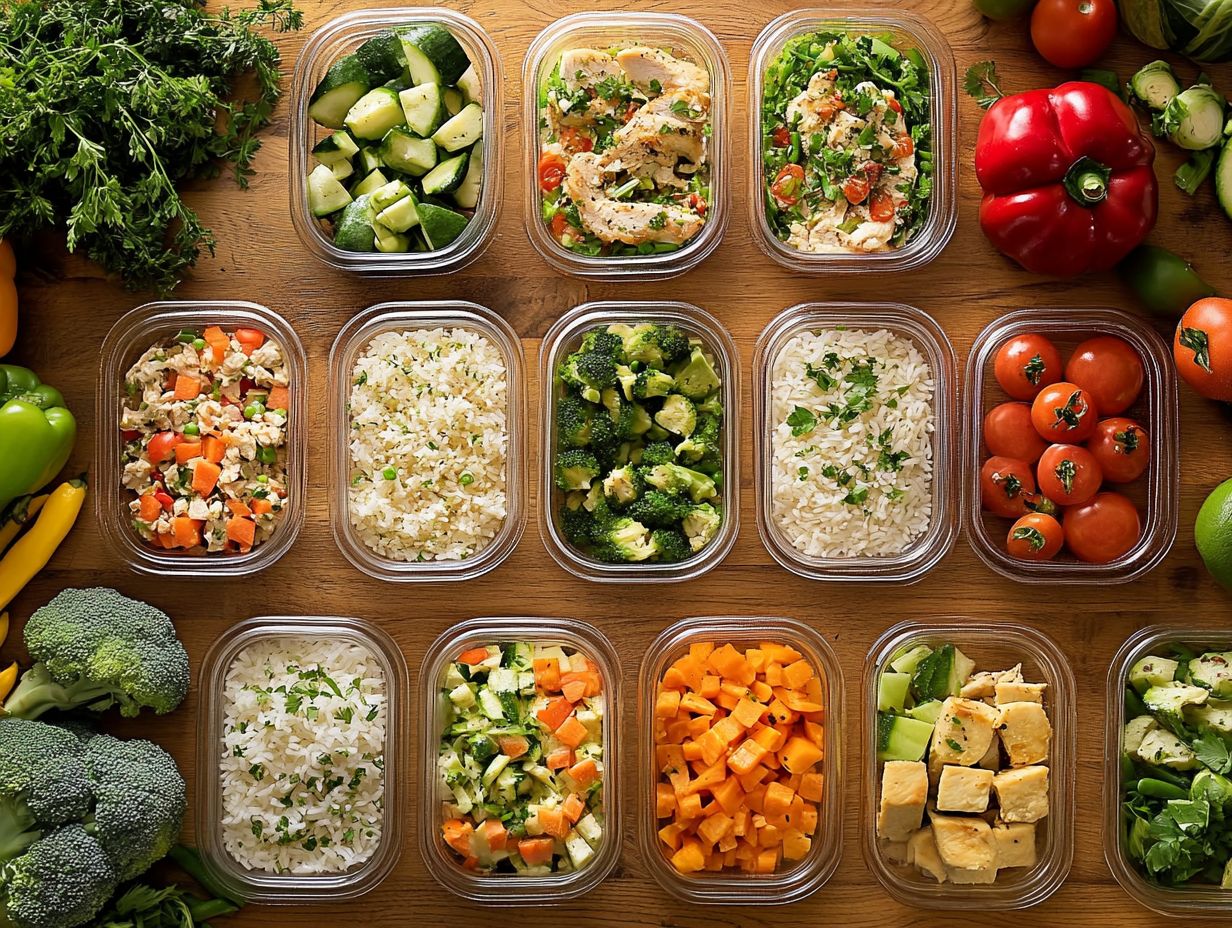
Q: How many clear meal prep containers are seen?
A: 13